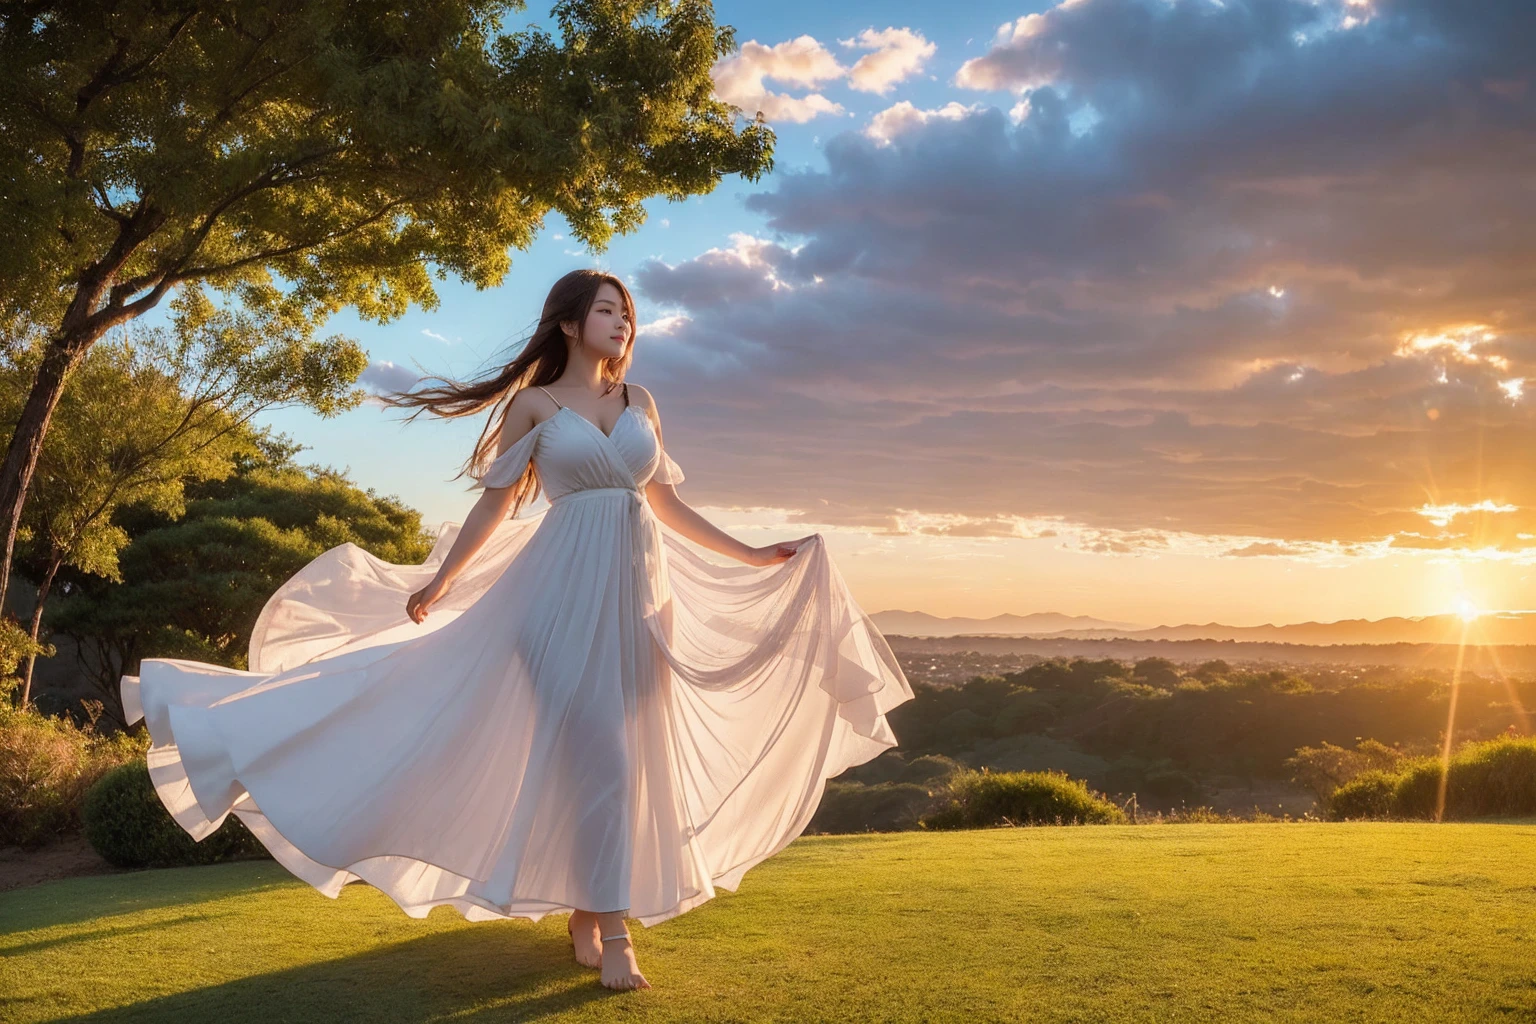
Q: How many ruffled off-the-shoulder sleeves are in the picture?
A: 2